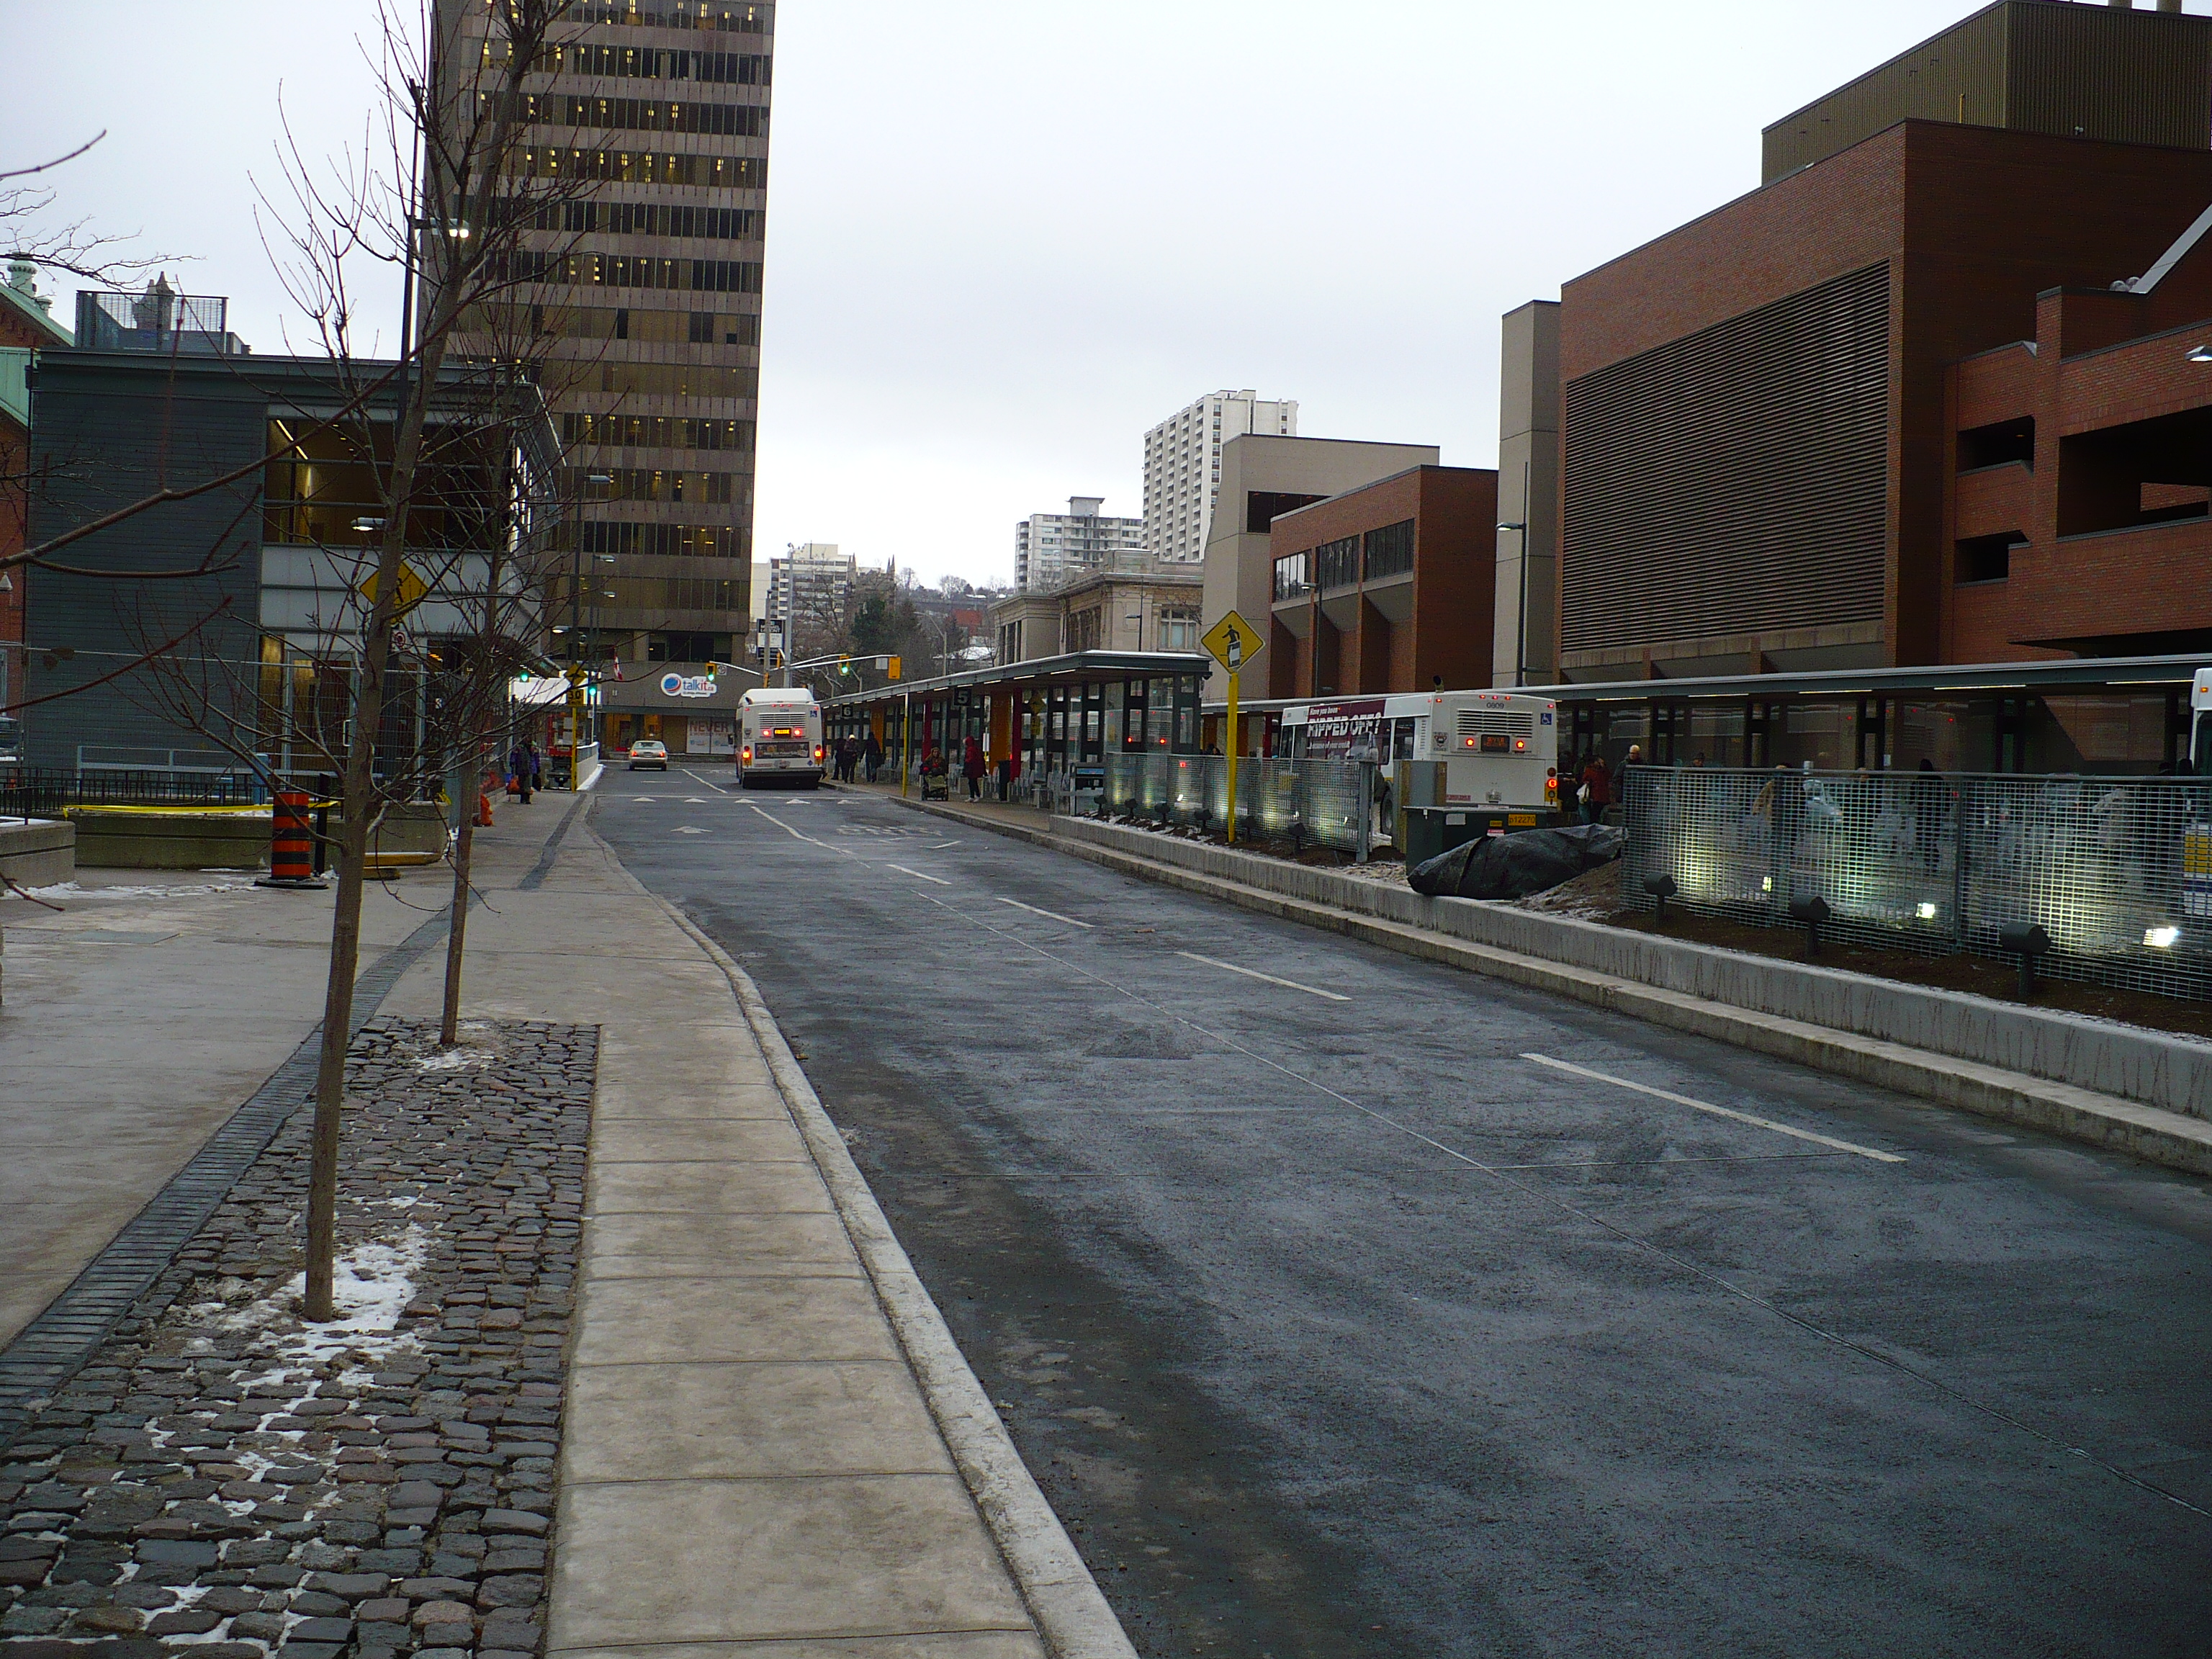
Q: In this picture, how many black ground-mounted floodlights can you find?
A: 9